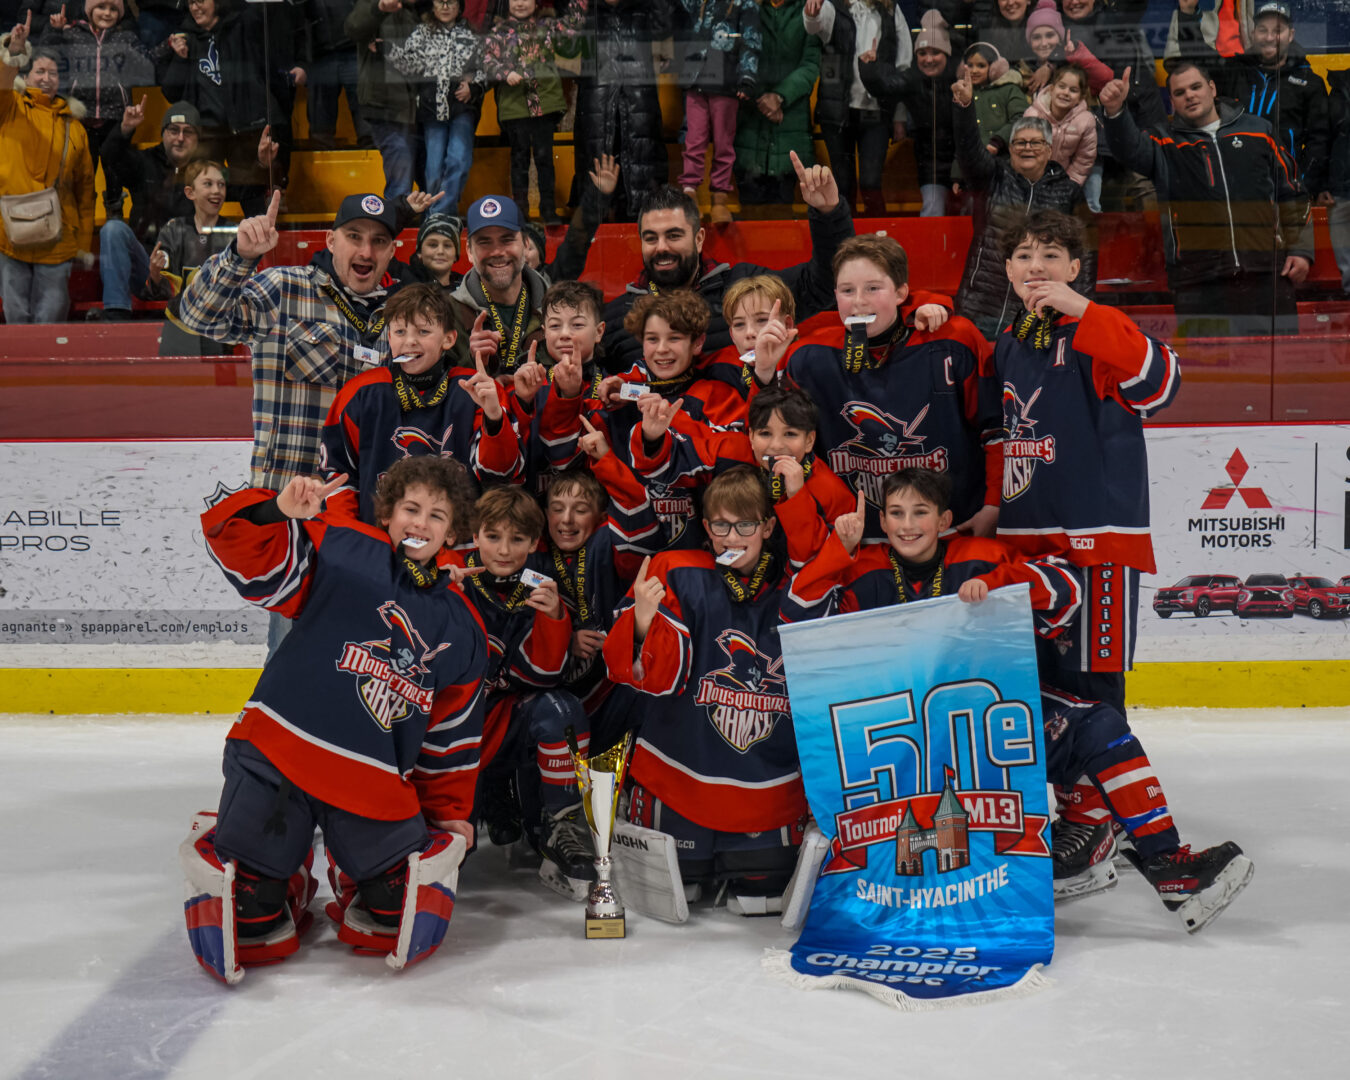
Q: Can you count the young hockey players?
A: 12